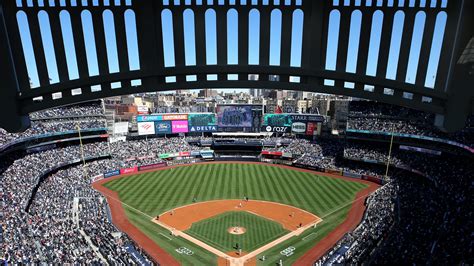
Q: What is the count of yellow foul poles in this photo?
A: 2